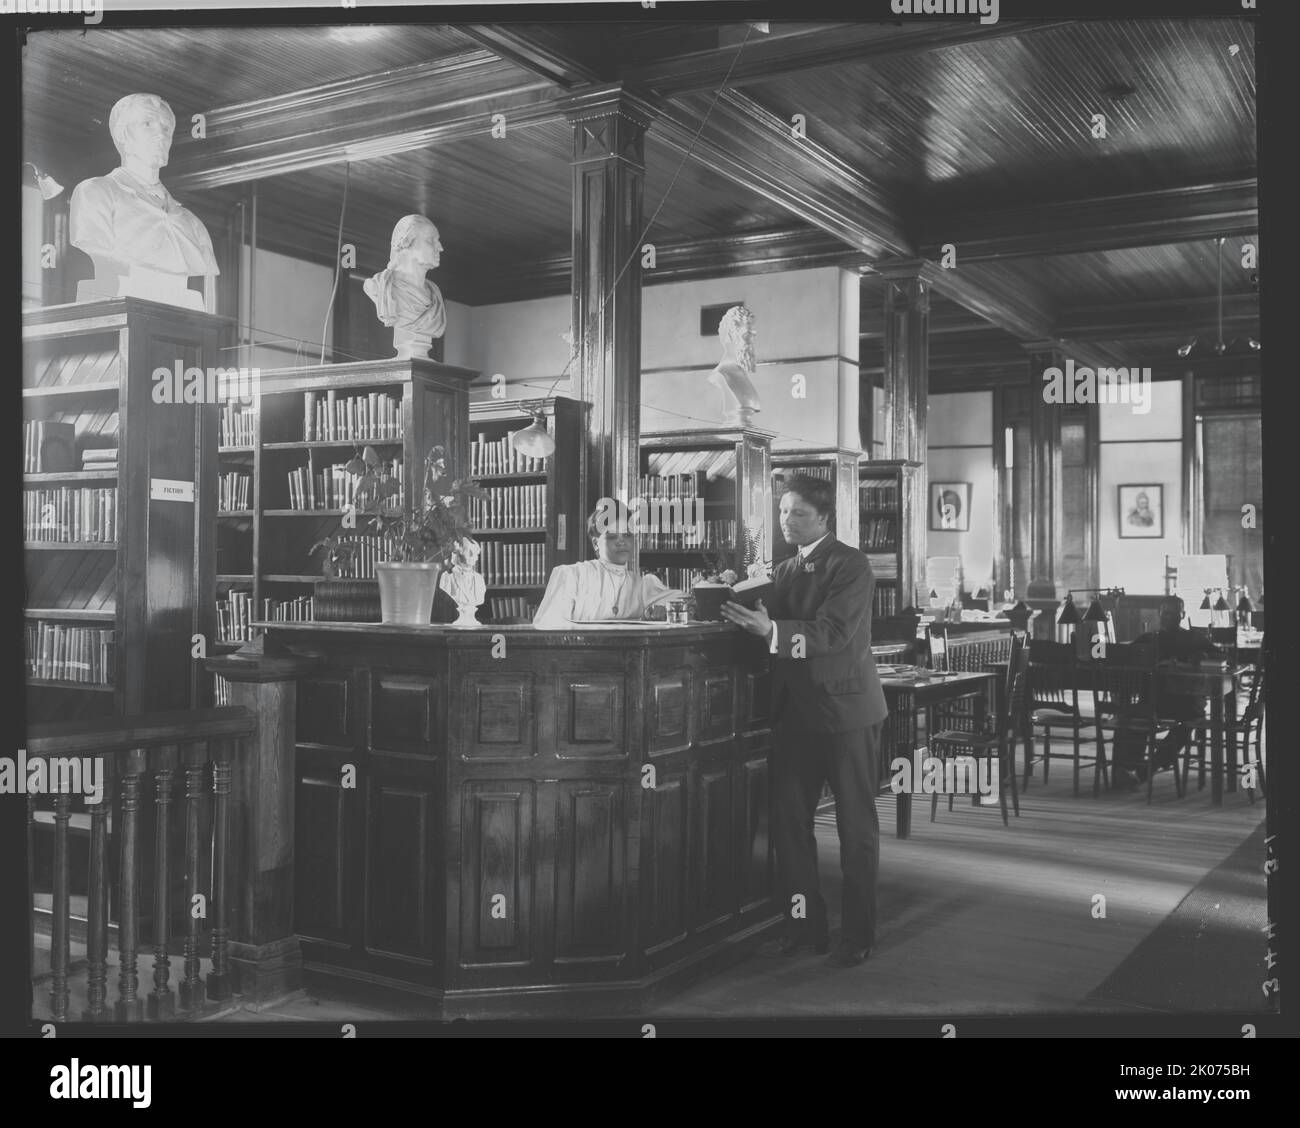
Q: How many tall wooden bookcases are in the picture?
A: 6